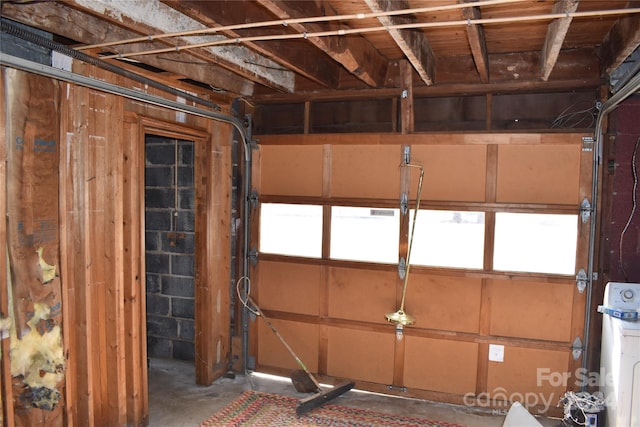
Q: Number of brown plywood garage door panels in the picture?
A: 12